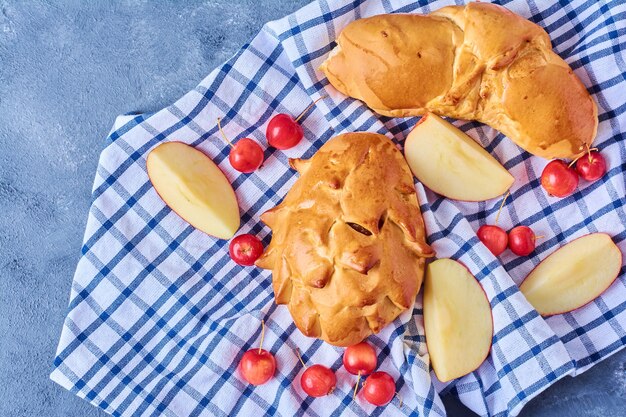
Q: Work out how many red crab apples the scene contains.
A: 11